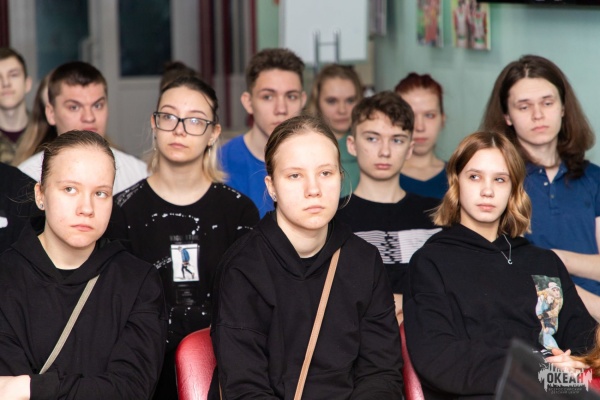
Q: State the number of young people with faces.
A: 11